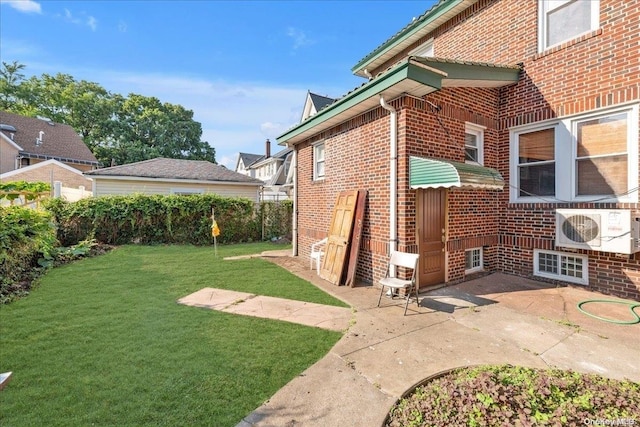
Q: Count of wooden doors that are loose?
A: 2